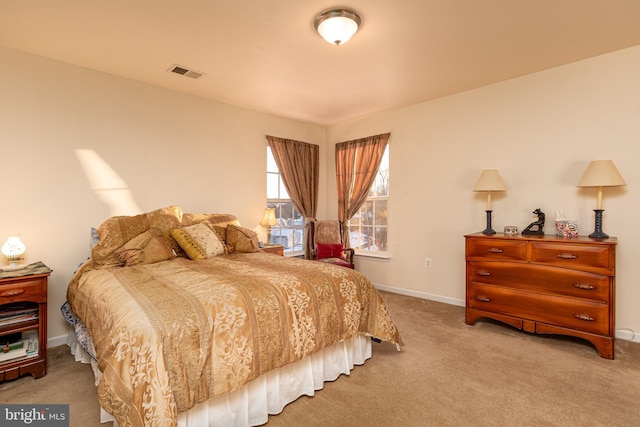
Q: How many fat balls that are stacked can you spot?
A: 0